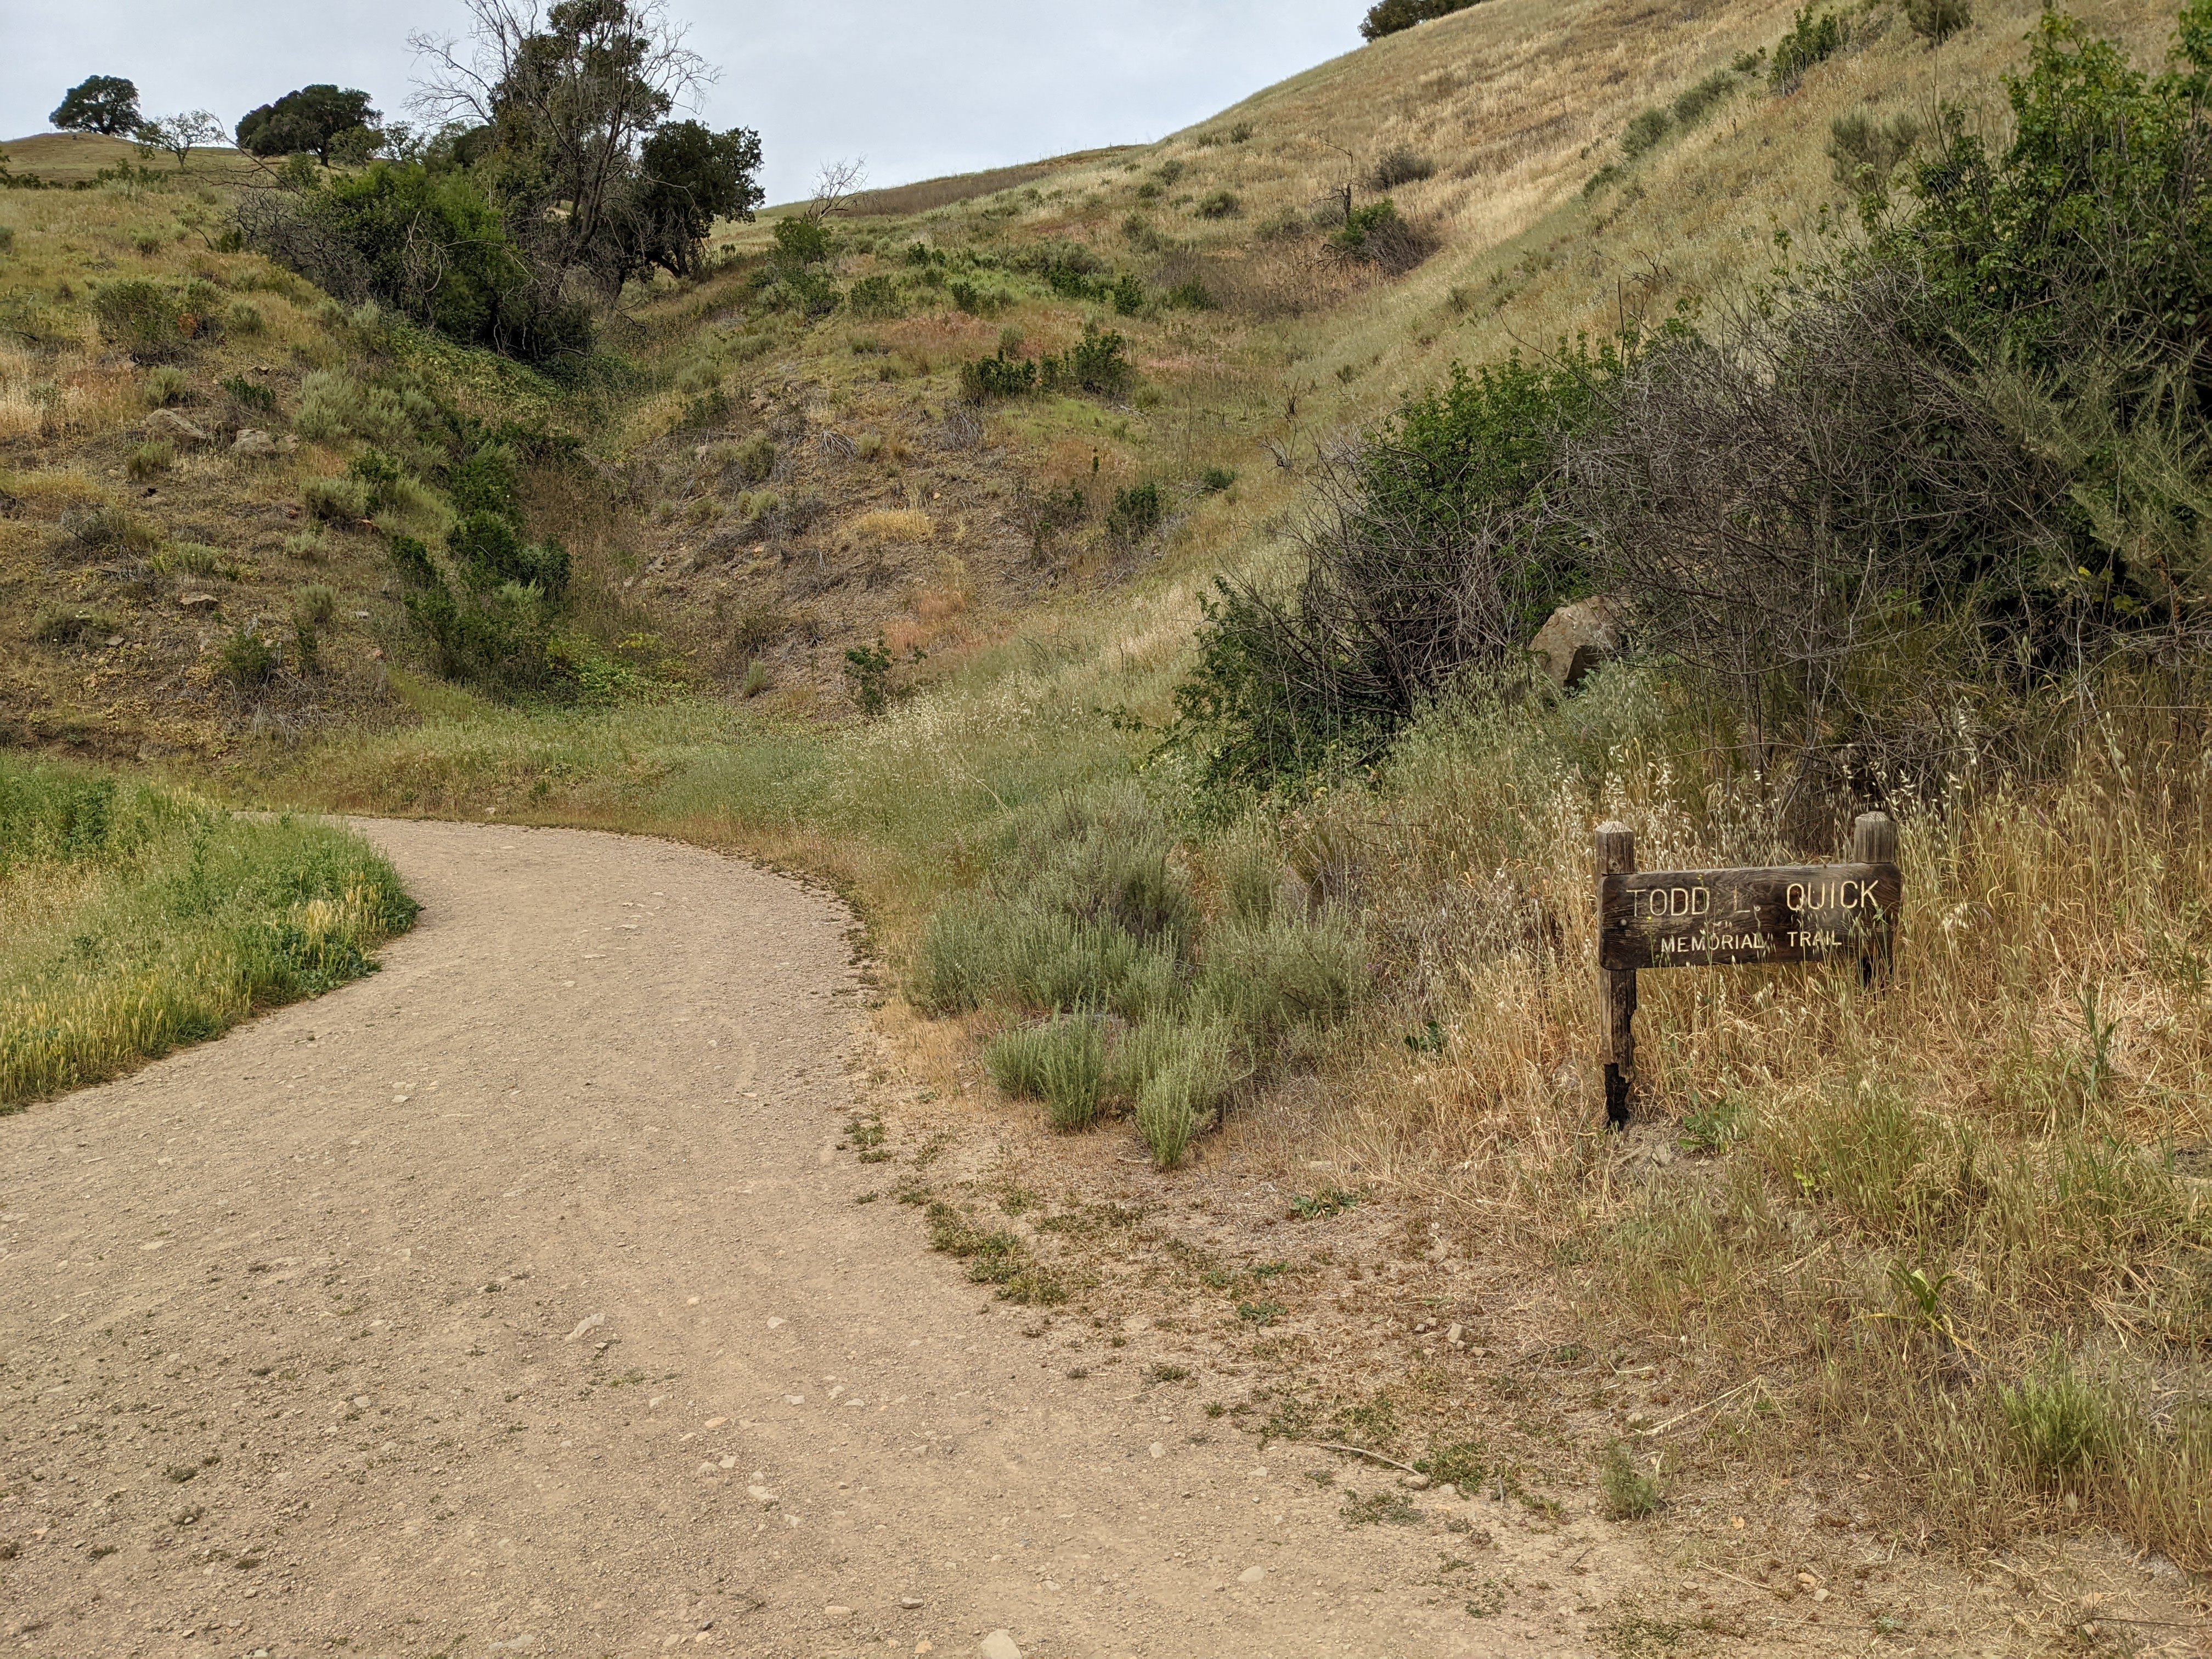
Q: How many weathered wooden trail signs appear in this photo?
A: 1